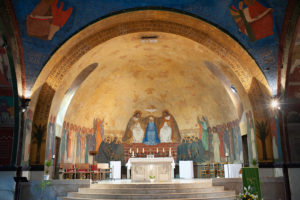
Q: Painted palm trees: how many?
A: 2